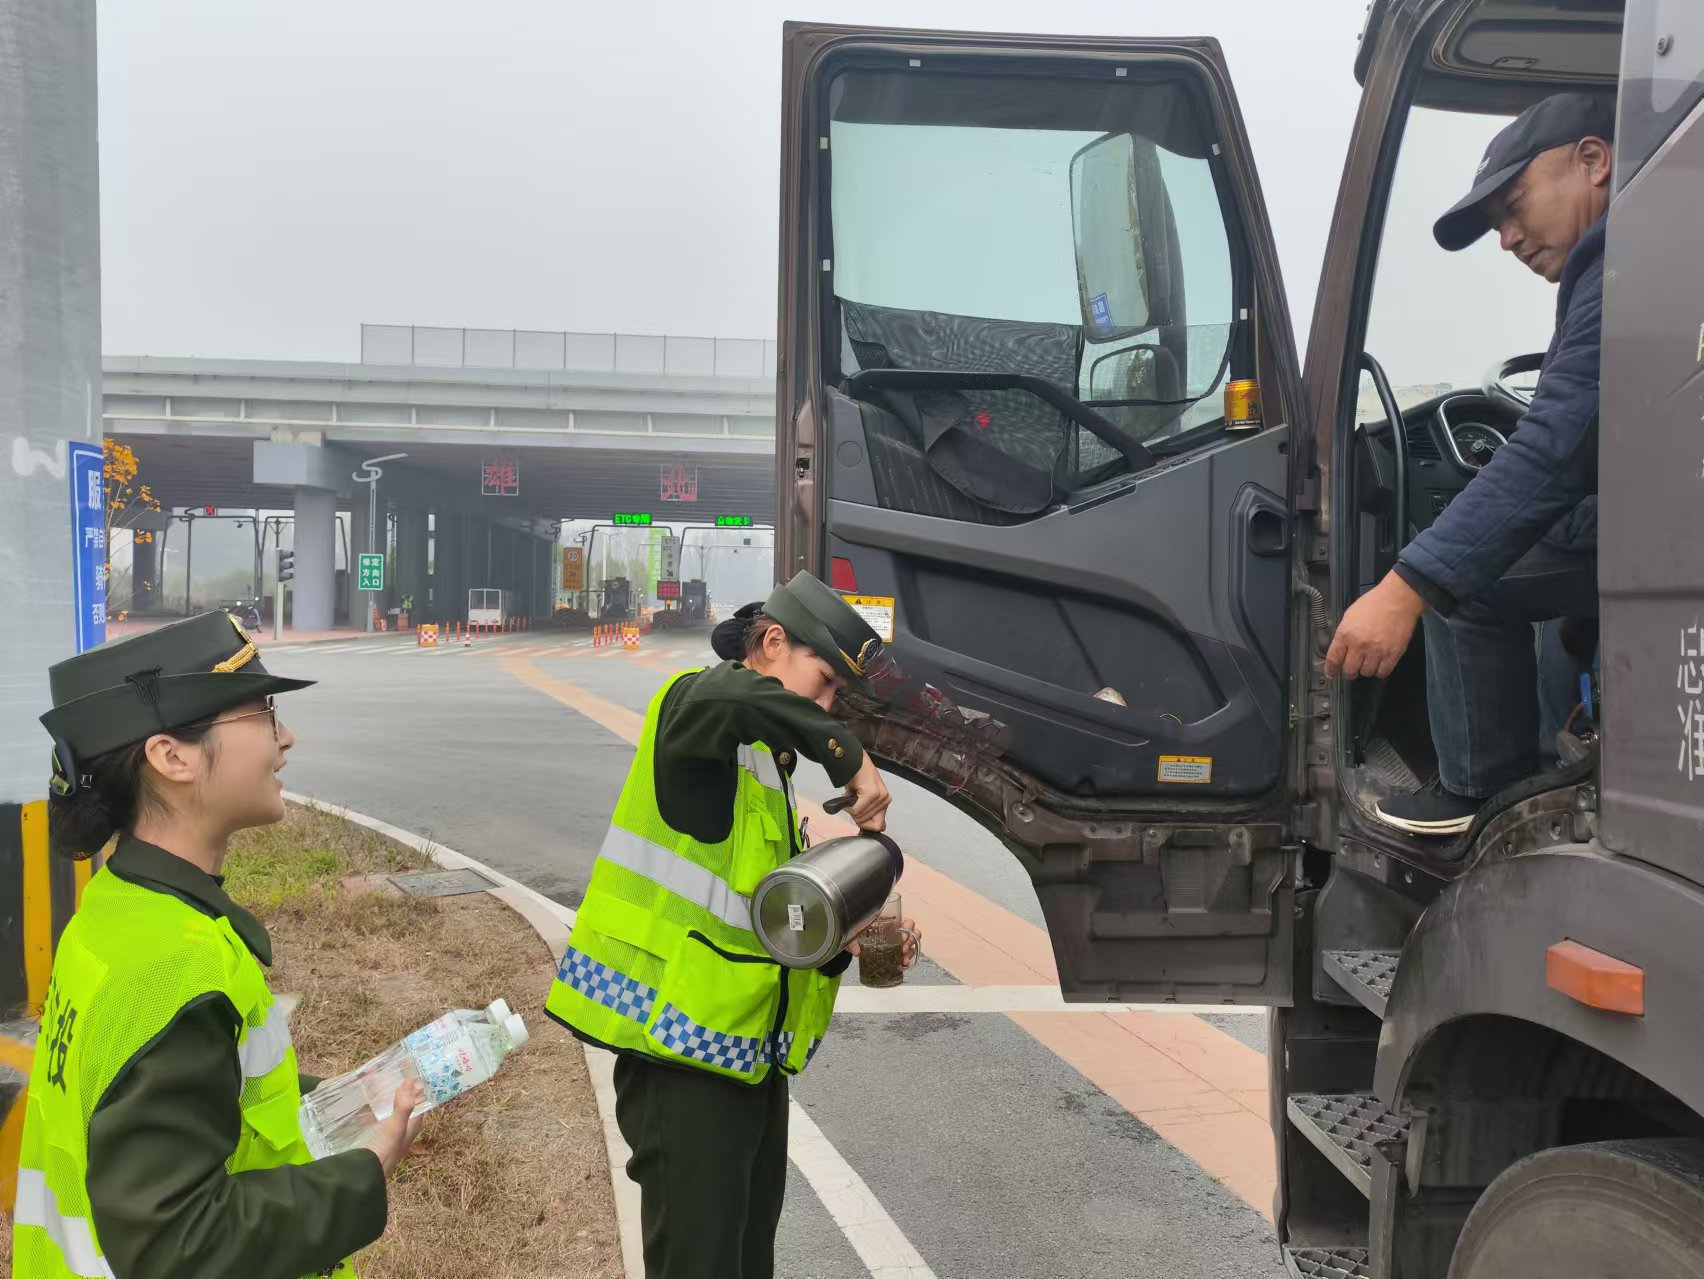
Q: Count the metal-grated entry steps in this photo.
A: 3